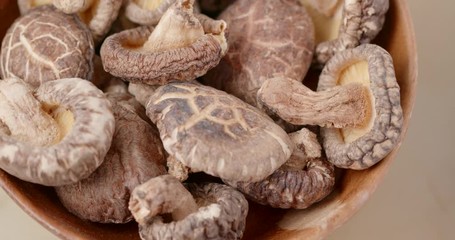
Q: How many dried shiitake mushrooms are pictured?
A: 12